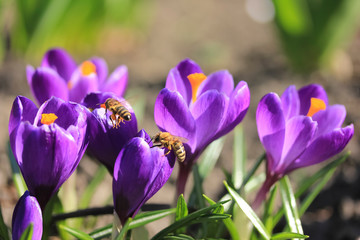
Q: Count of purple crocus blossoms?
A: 7